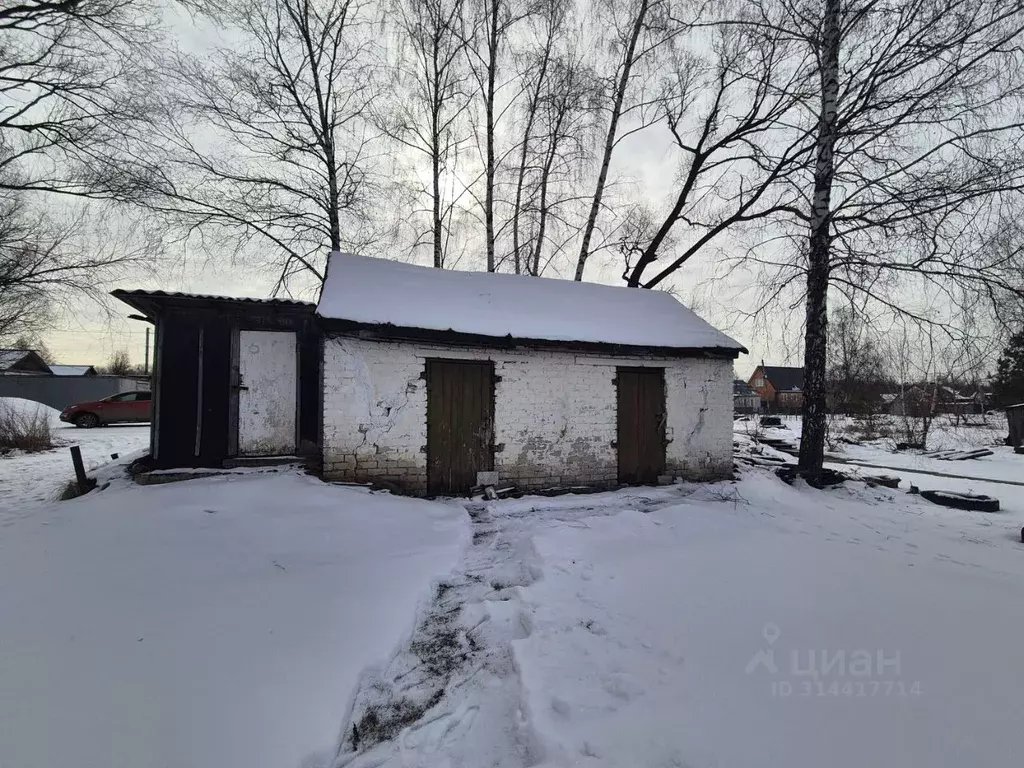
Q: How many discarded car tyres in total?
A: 1